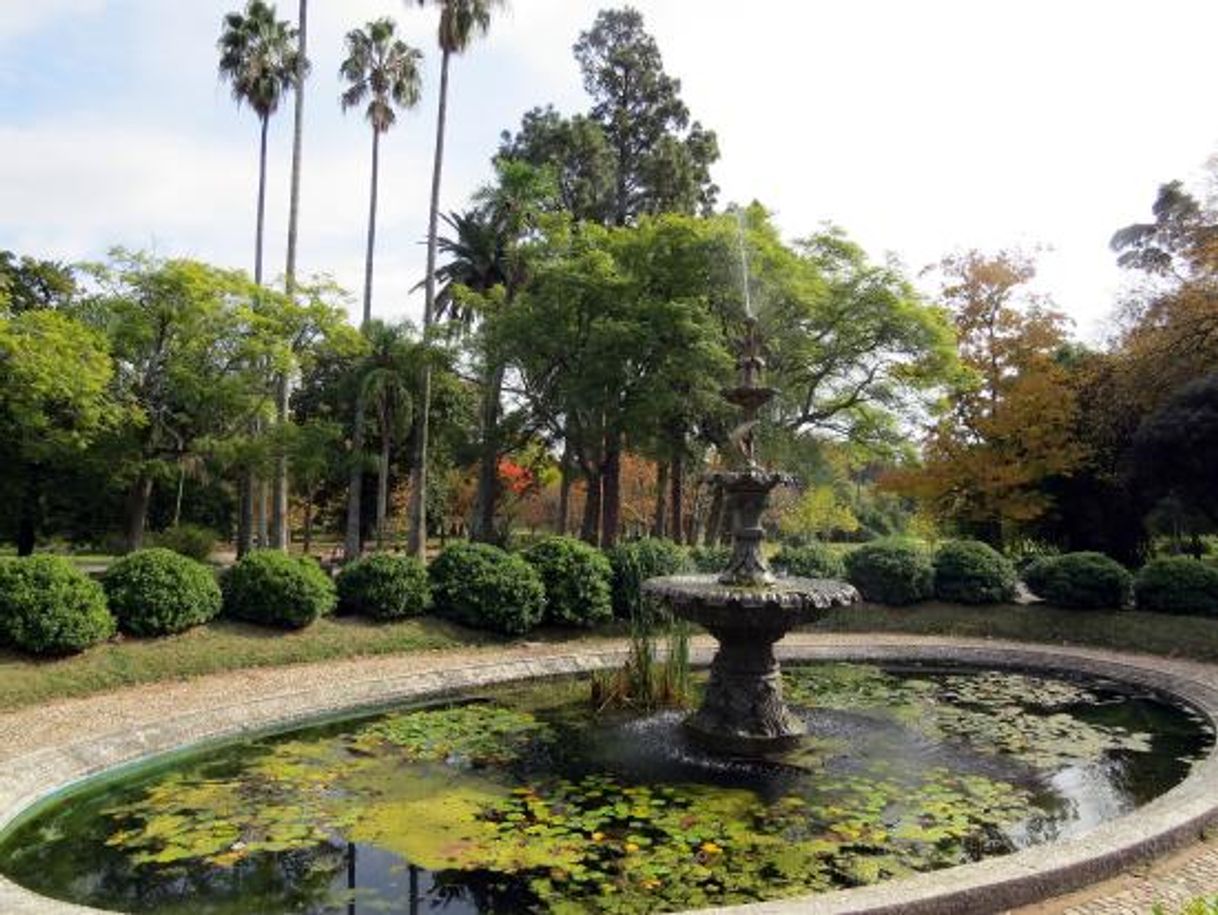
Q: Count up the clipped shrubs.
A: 13